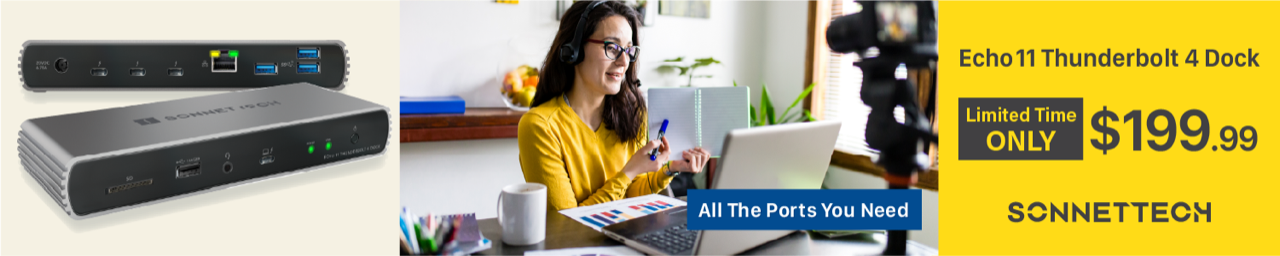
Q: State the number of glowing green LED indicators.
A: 3